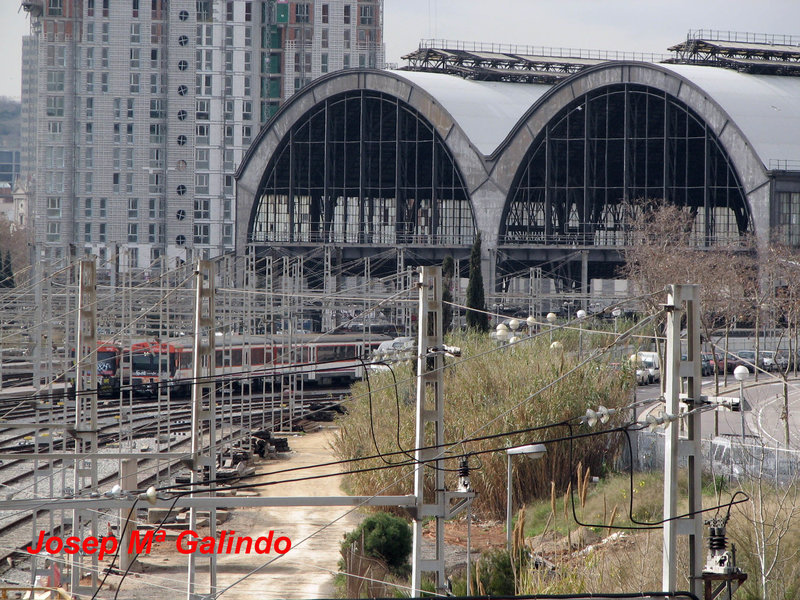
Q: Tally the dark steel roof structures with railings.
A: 2